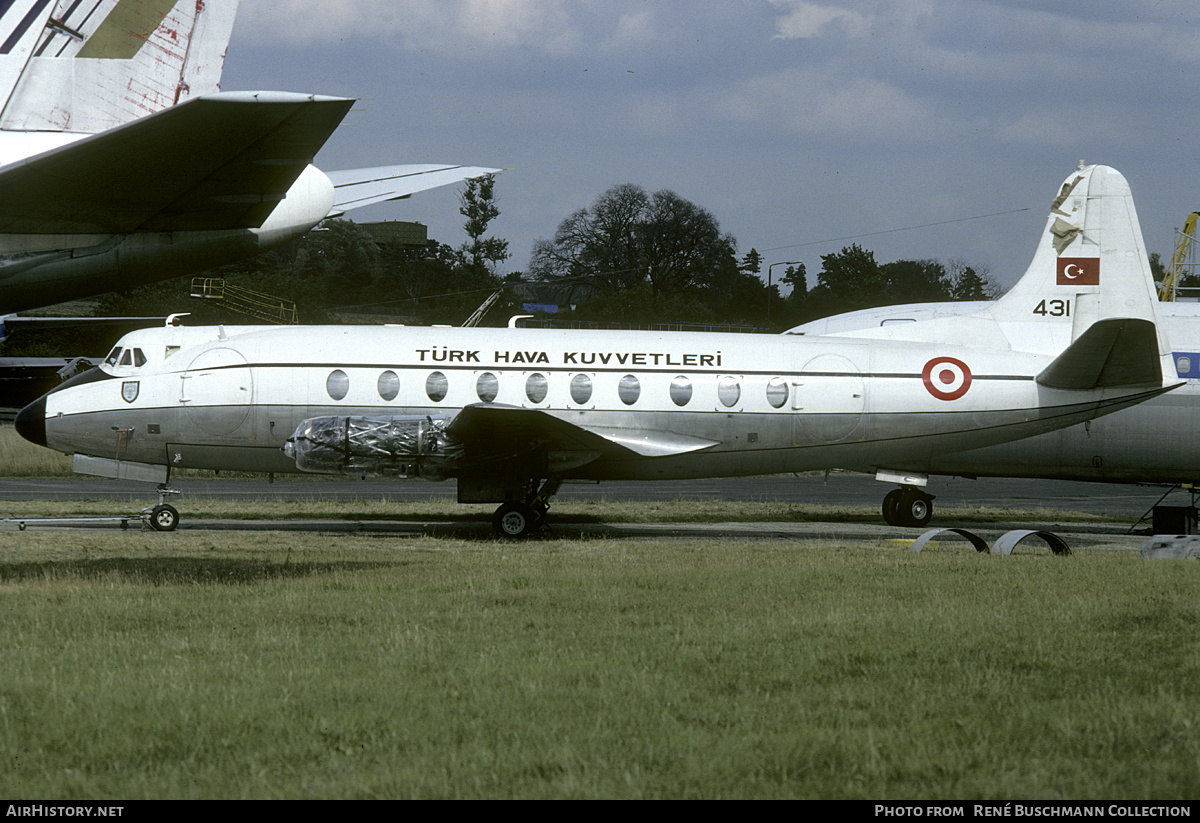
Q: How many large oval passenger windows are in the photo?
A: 10